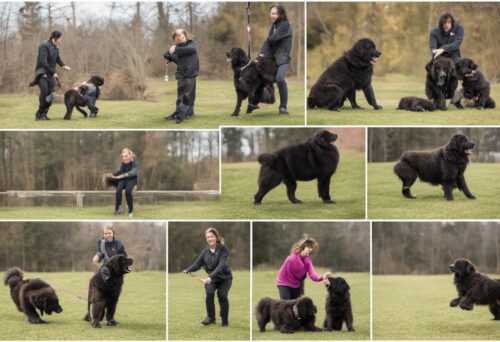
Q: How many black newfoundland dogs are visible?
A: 13